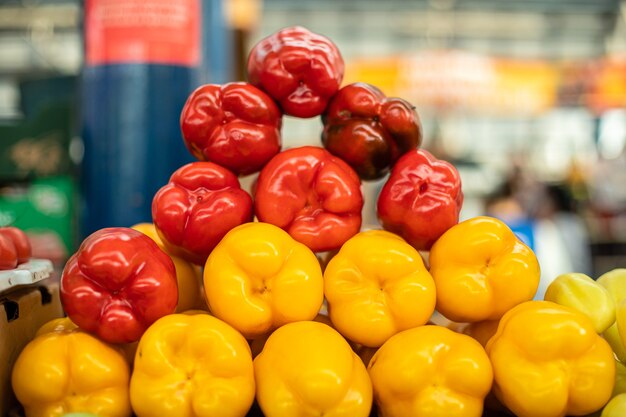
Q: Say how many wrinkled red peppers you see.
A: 7